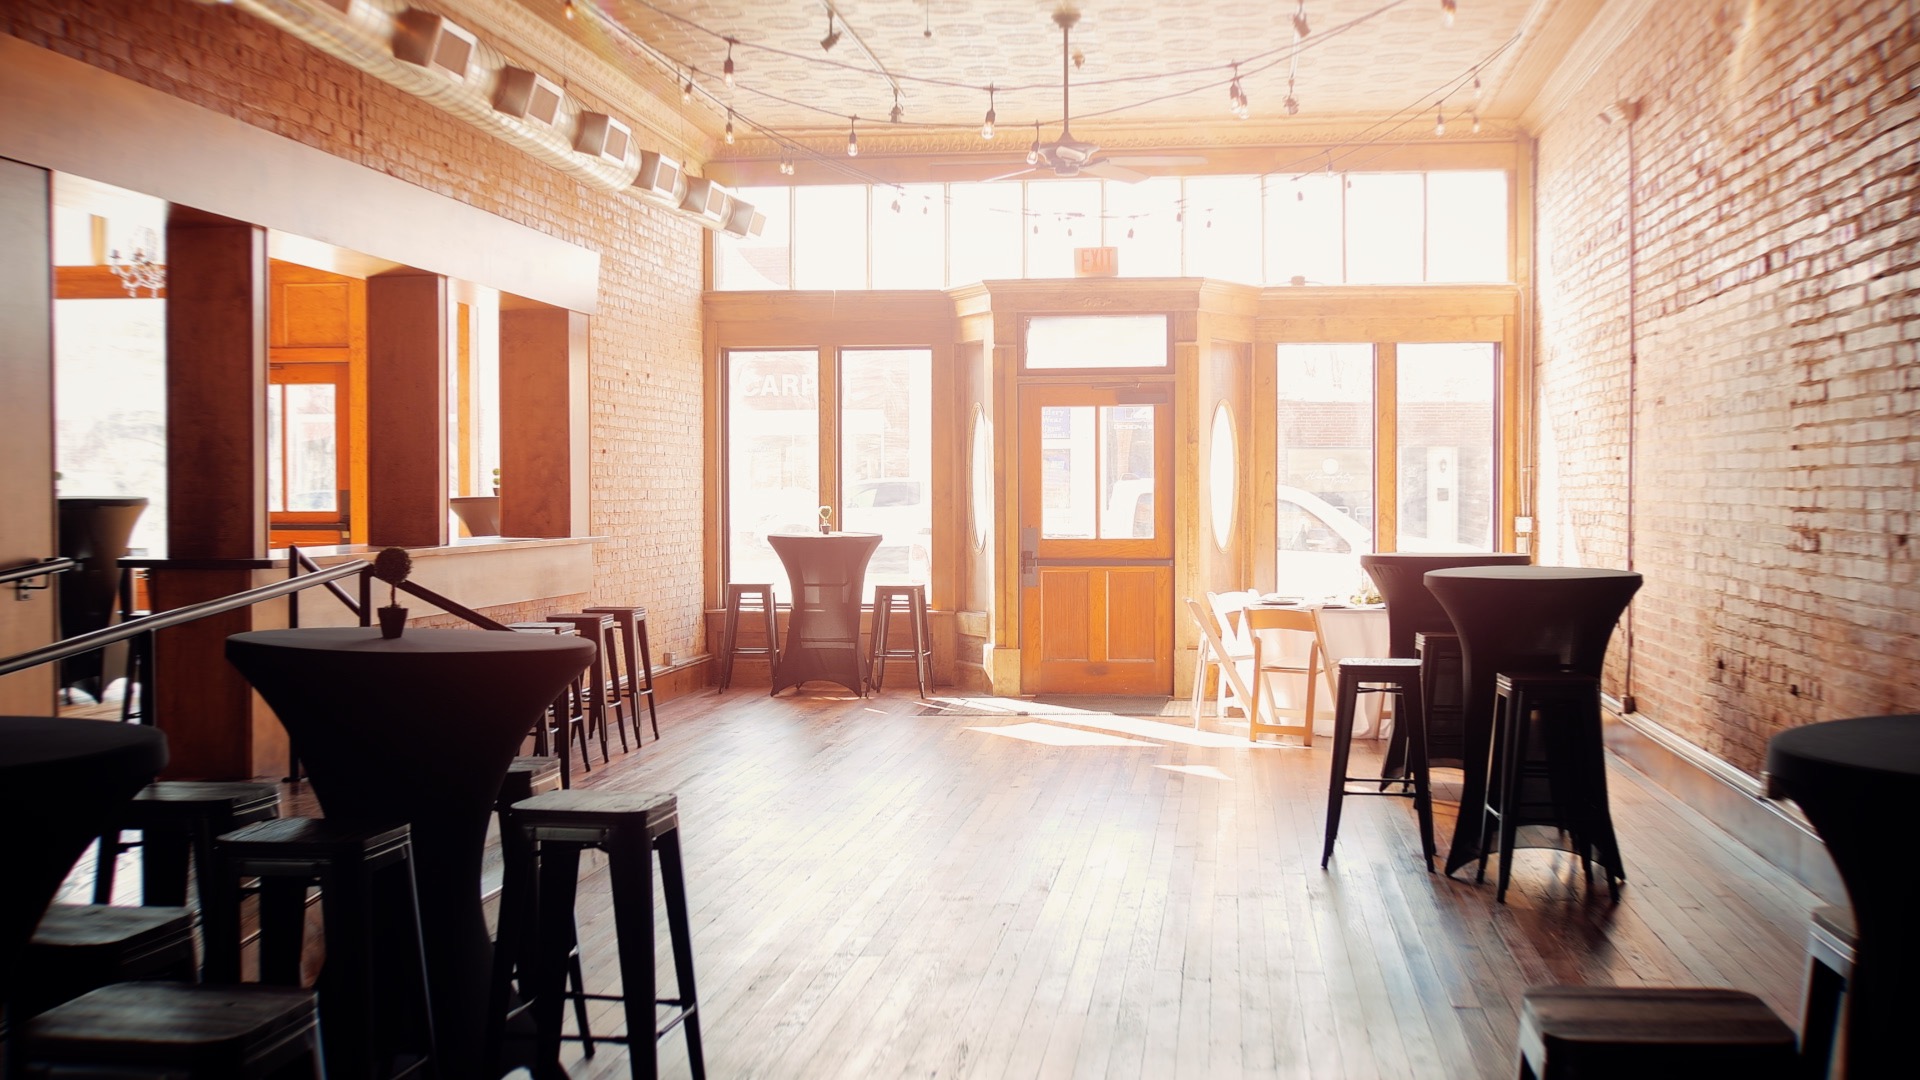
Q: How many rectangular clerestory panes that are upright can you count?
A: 10